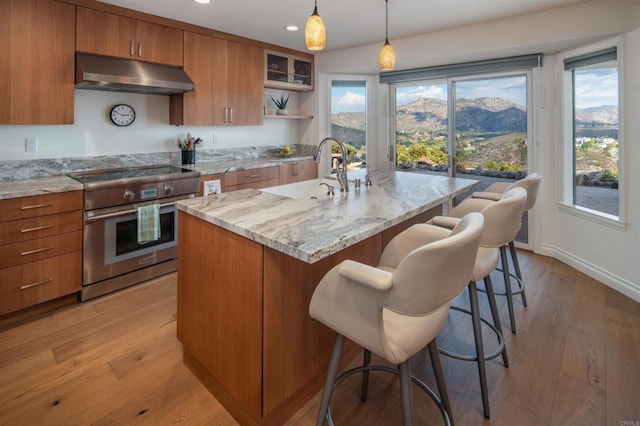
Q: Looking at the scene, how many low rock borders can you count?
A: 1